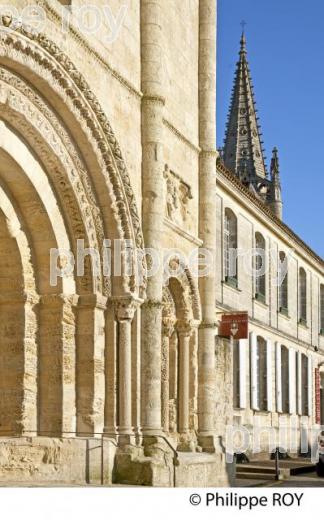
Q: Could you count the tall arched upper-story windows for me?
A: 5